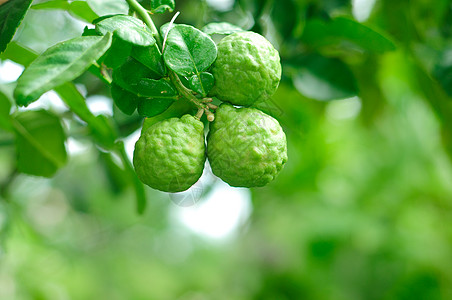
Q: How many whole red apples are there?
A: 0